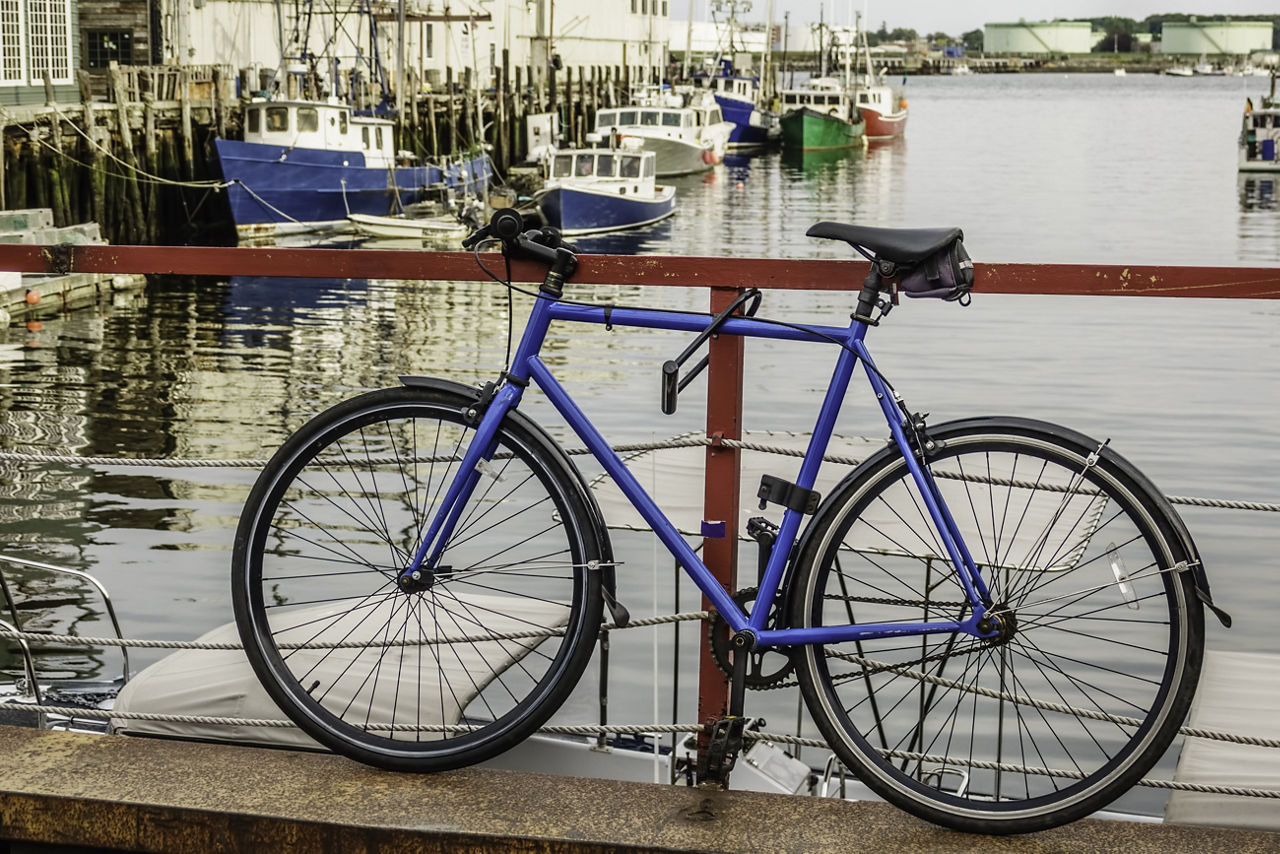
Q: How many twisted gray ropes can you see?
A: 3